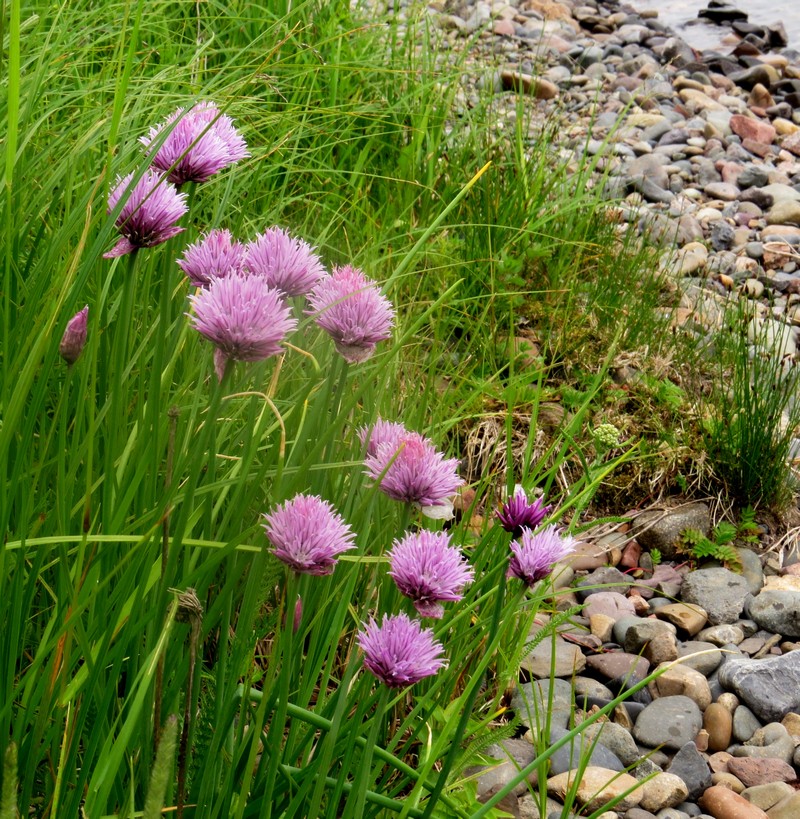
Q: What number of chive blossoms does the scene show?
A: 13